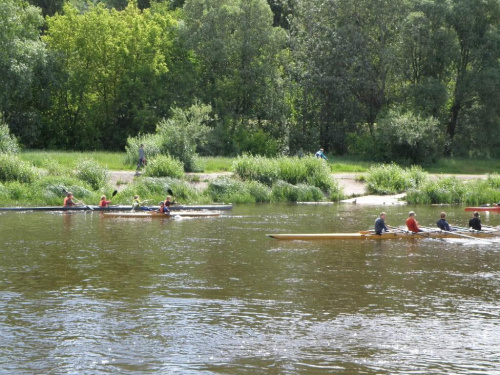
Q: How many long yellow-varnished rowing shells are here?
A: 1